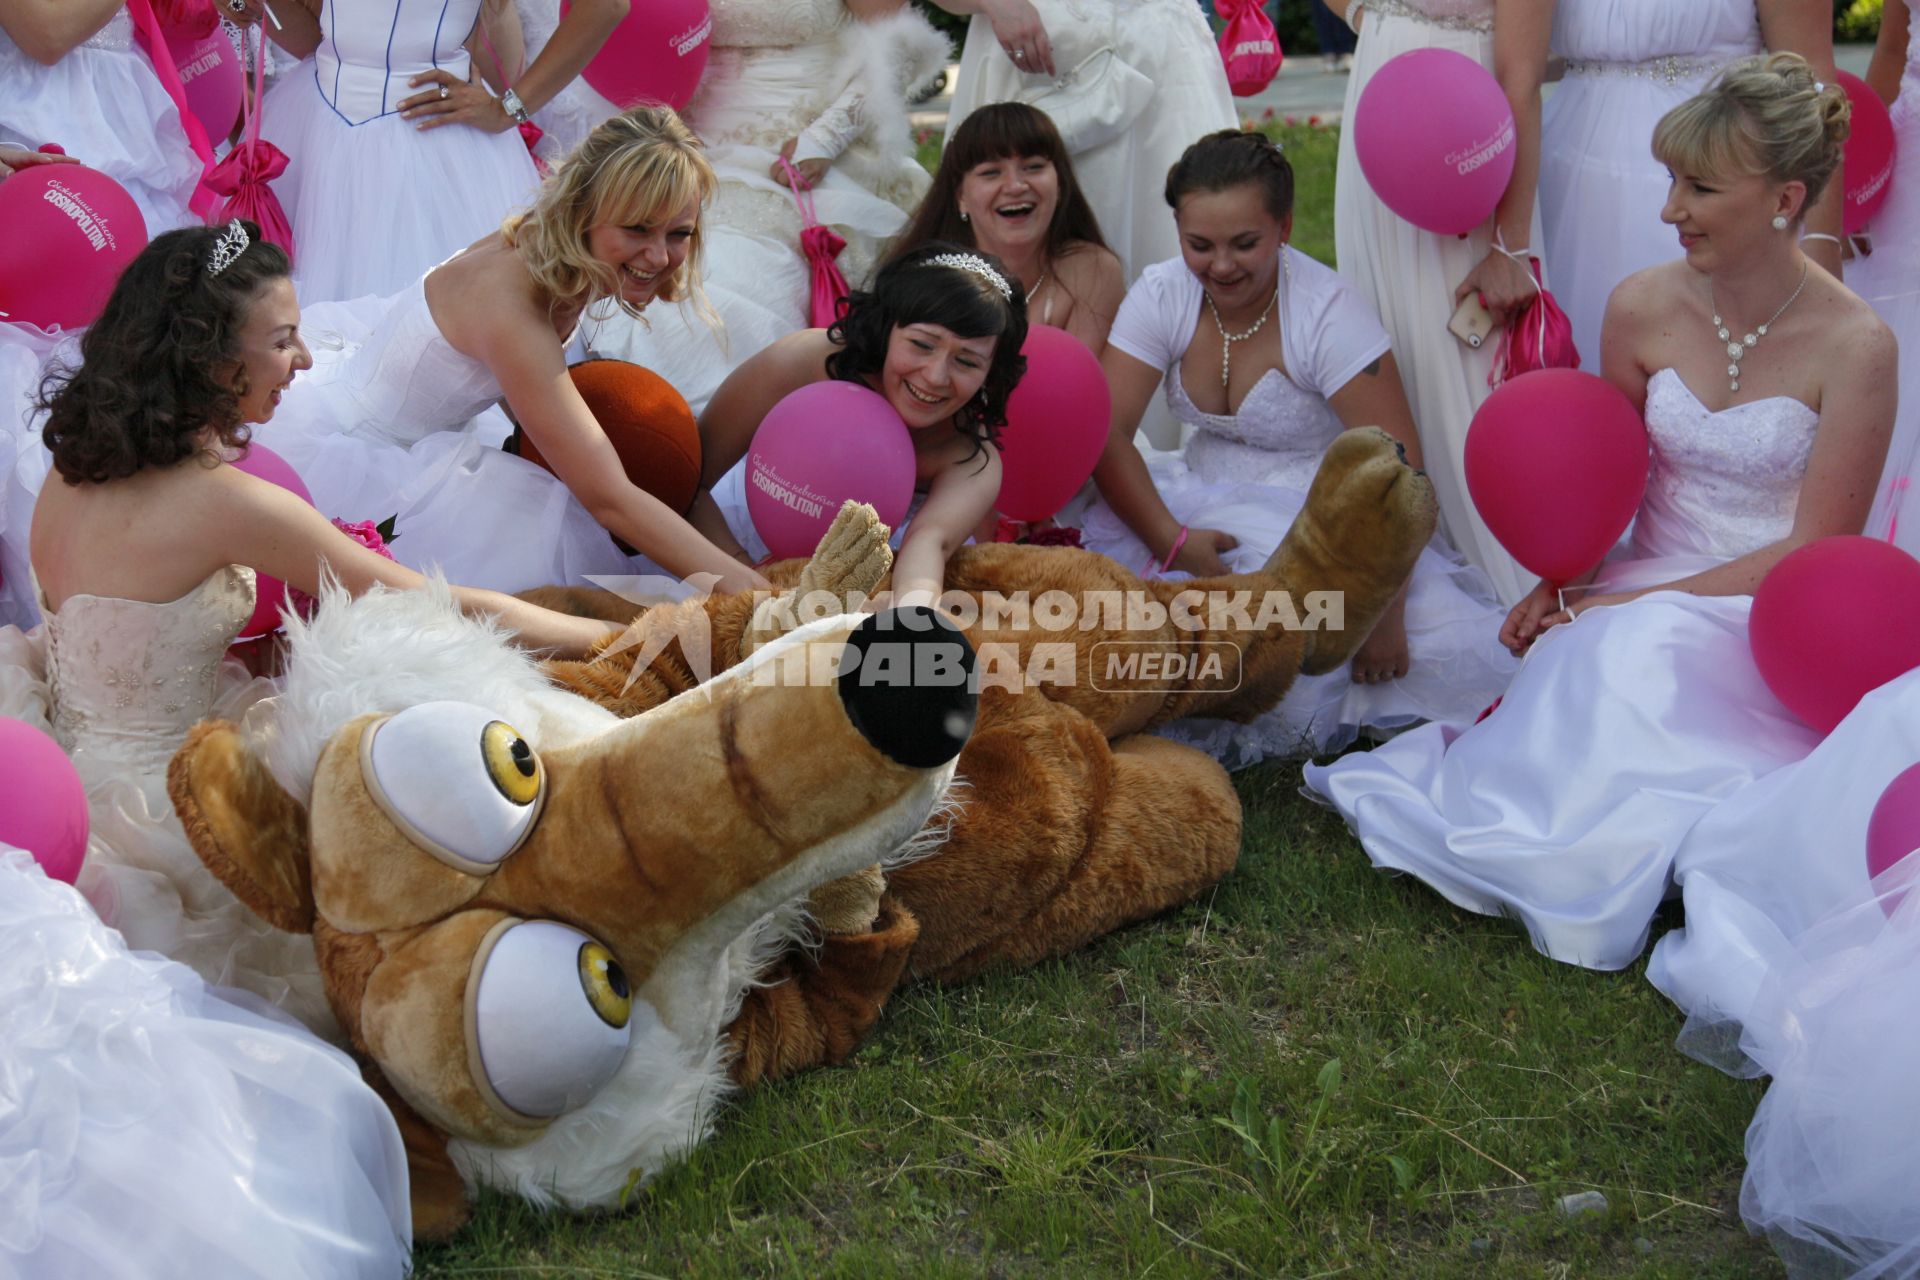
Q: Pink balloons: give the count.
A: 12